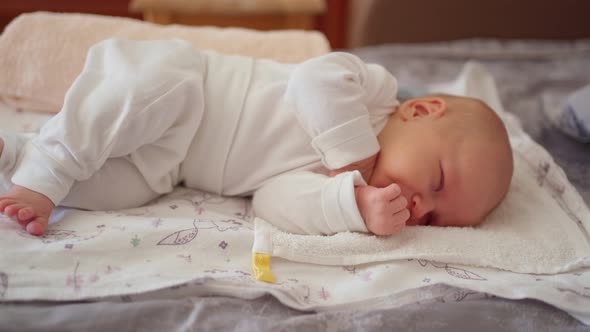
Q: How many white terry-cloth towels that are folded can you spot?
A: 1